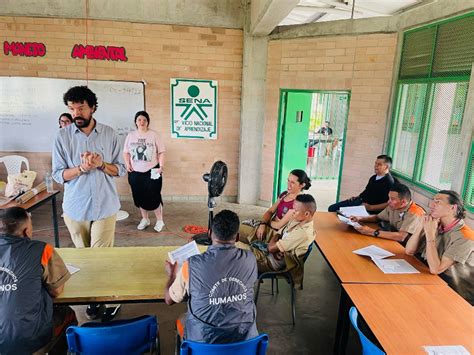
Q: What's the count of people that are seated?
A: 7